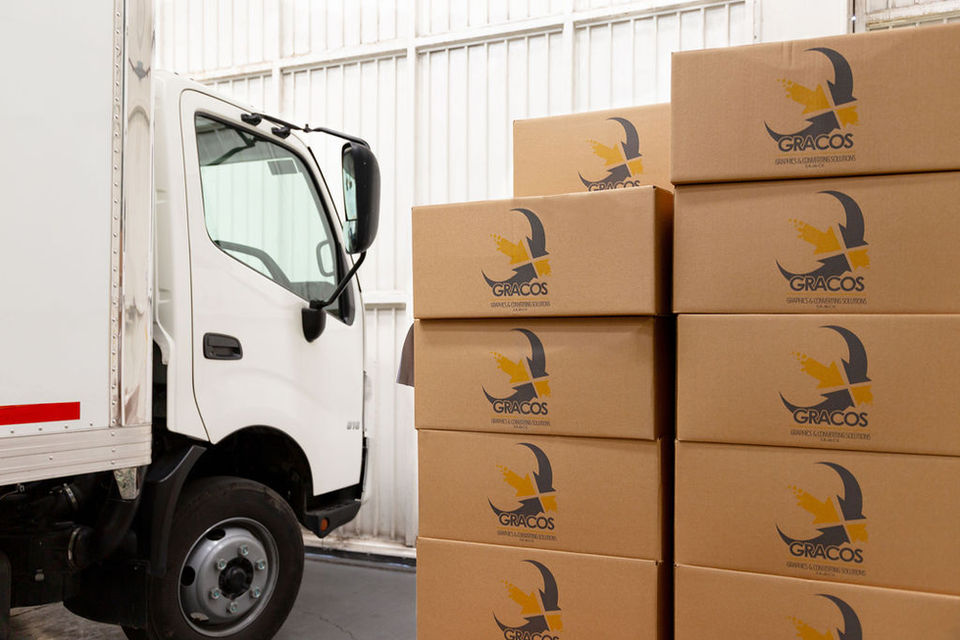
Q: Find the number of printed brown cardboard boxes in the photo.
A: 10